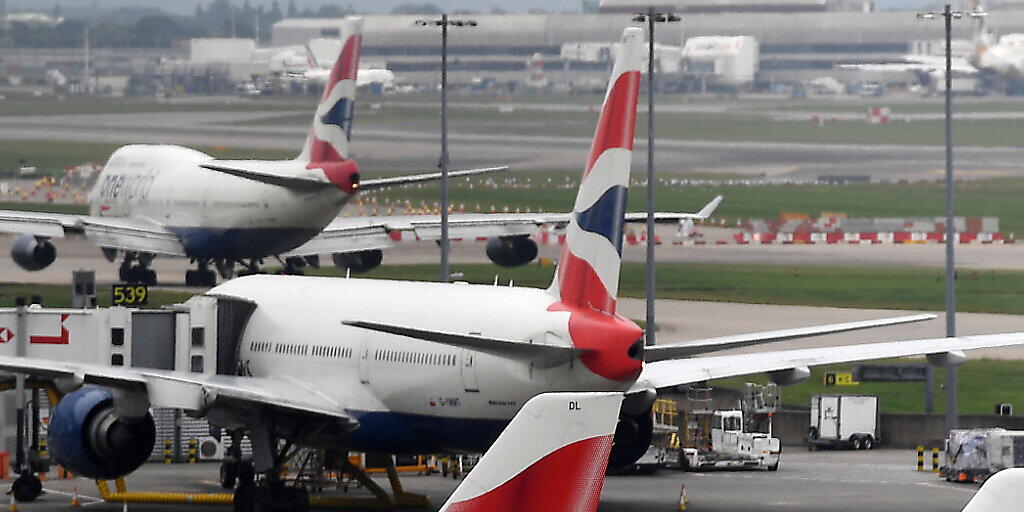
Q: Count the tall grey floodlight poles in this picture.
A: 3